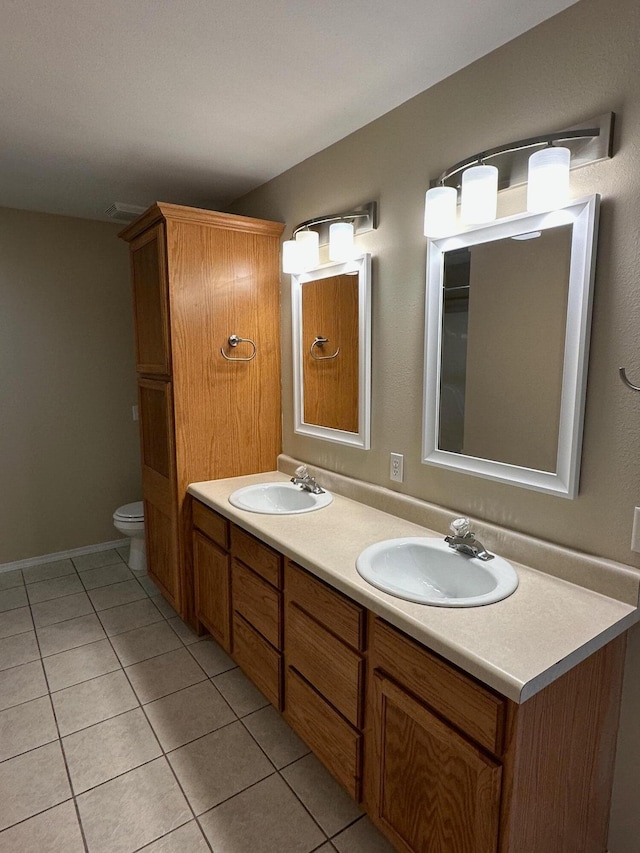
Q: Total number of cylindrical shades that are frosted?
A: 6